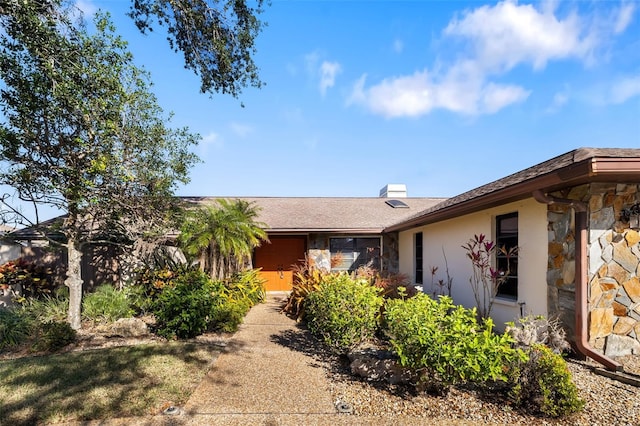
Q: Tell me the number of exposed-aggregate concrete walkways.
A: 1